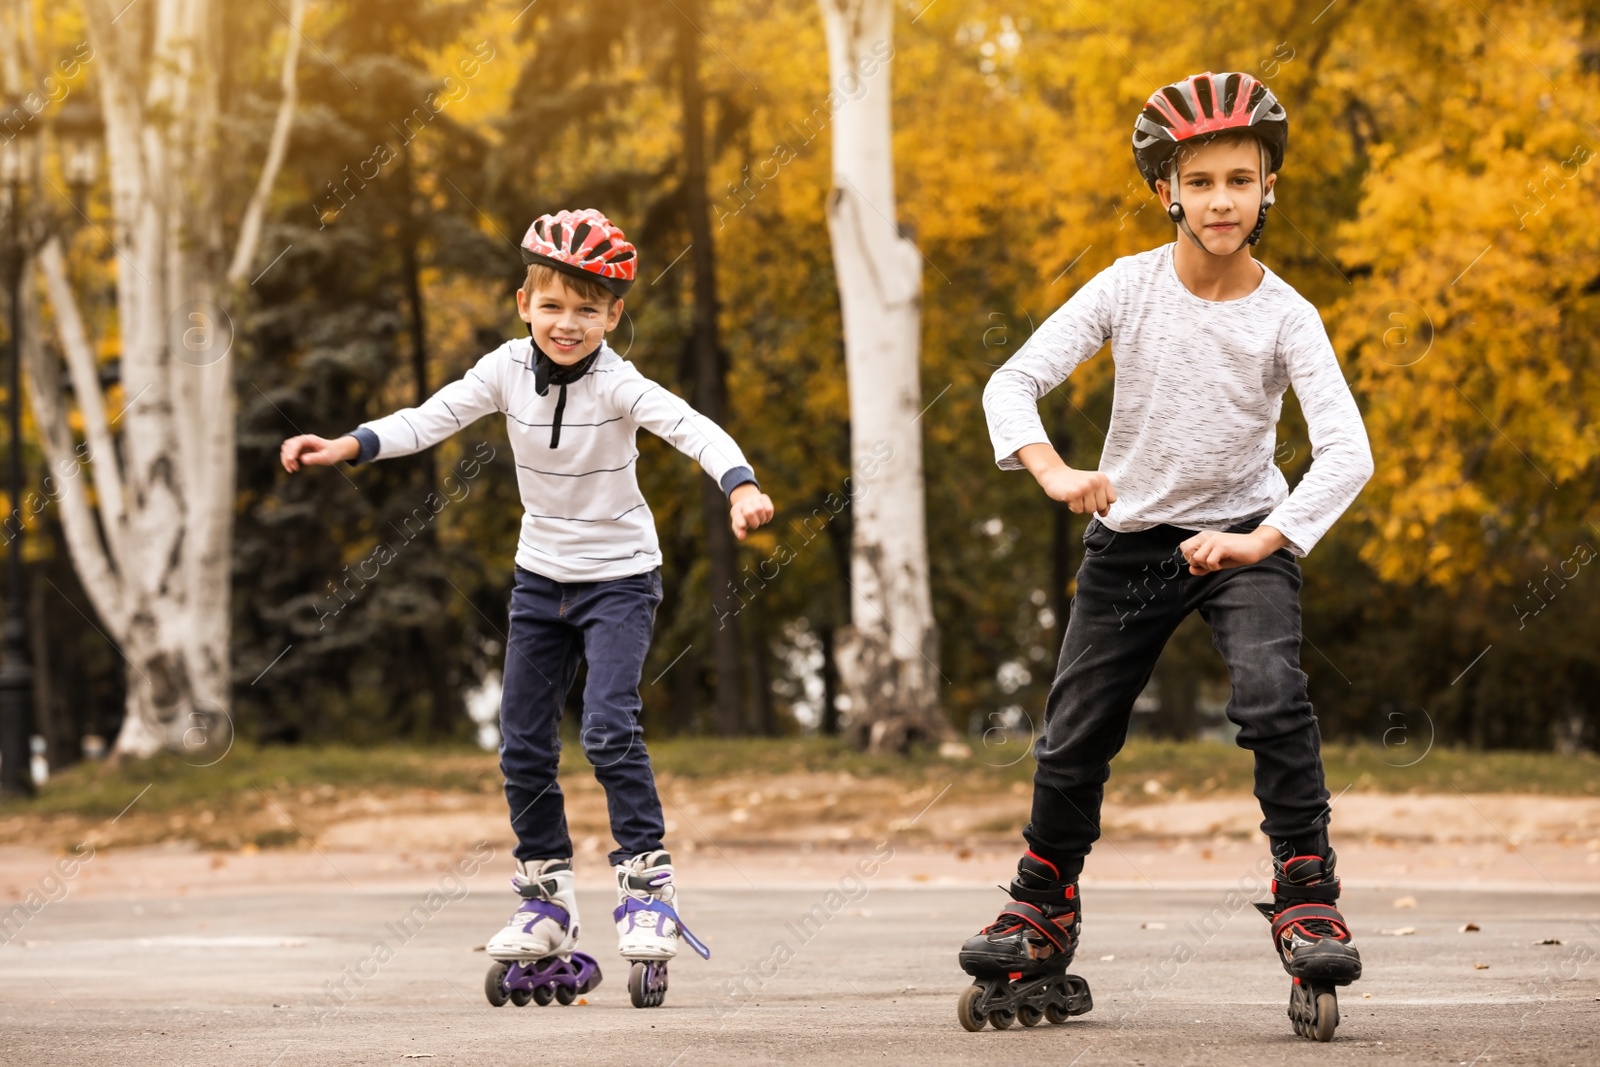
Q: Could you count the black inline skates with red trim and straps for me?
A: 2